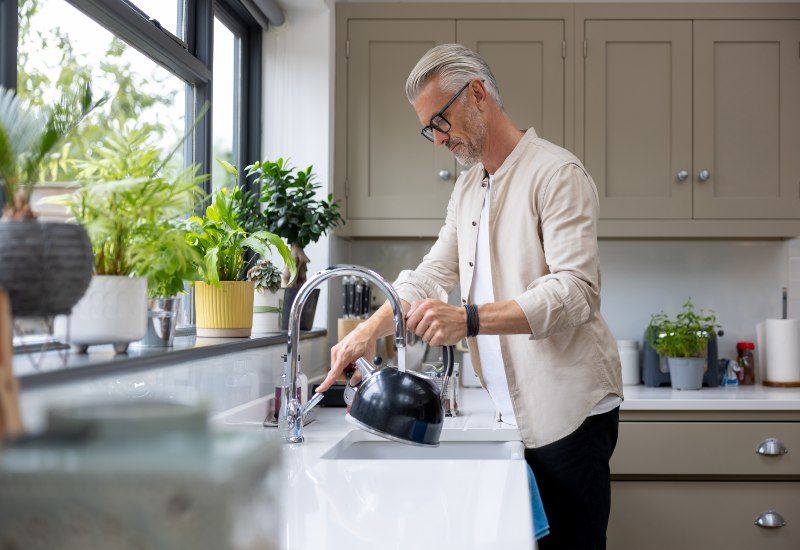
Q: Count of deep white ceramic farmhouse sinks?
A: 1